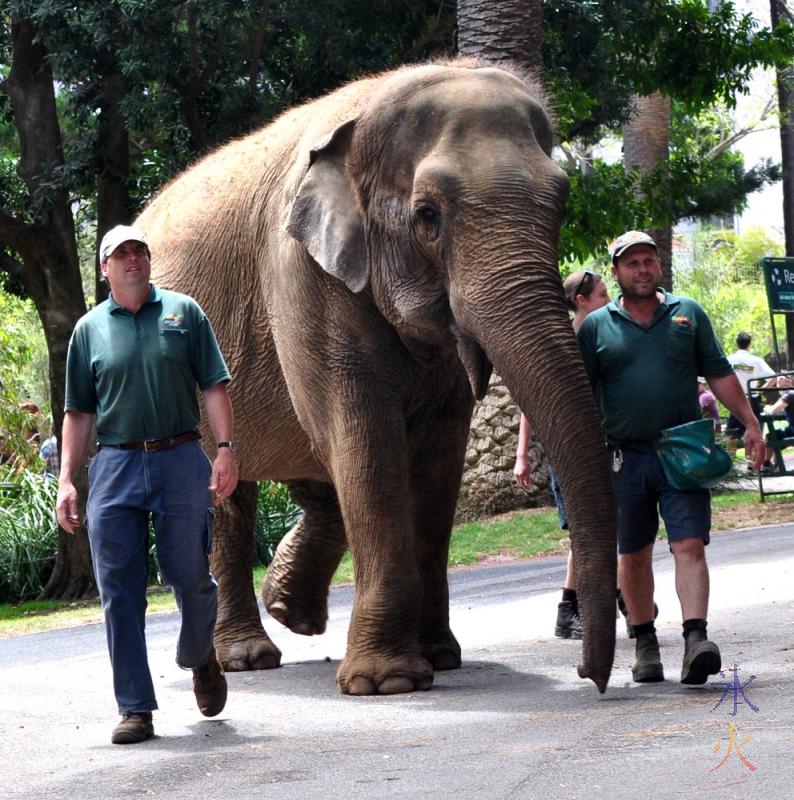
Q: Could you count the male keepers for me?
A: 2